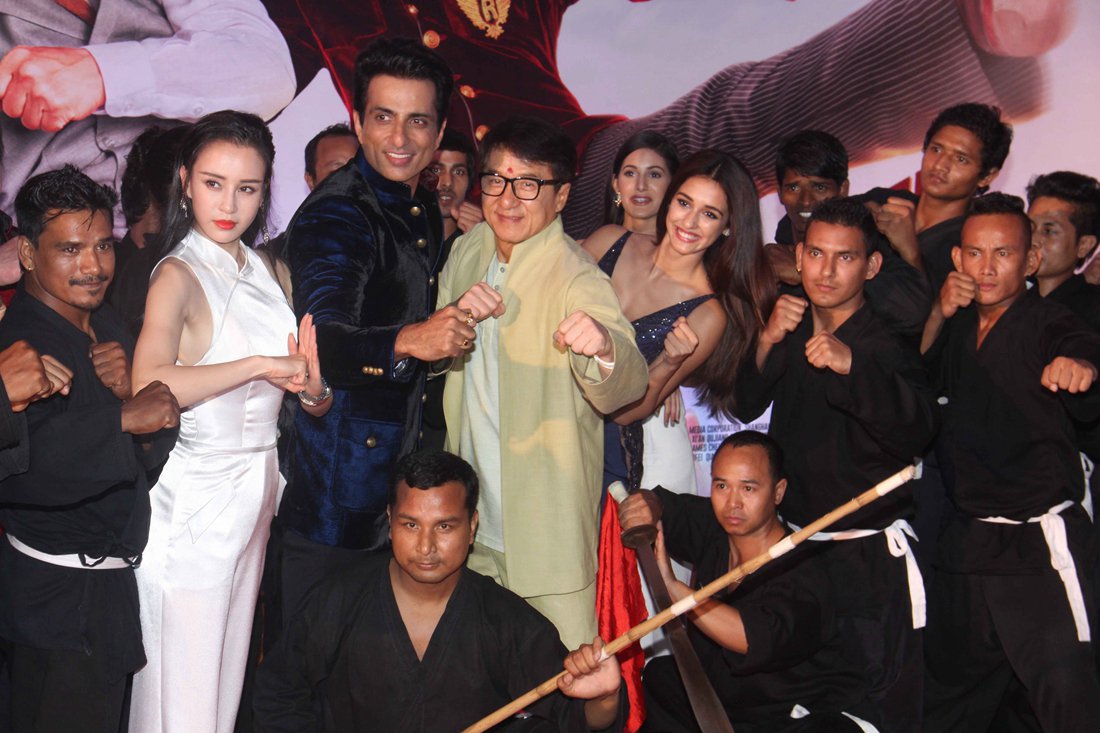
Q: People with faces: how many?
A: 15